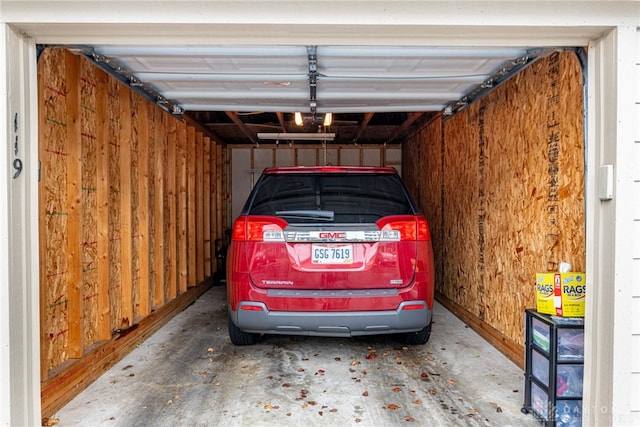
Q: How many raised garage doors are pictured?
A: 1